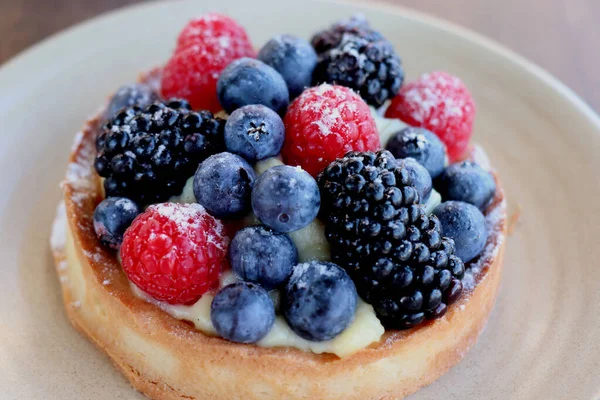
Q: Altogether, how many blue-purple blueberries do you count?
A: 14